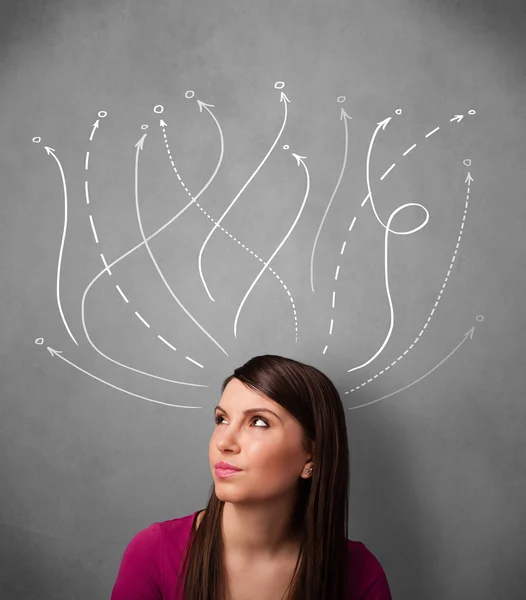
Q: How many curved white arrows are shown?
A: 13